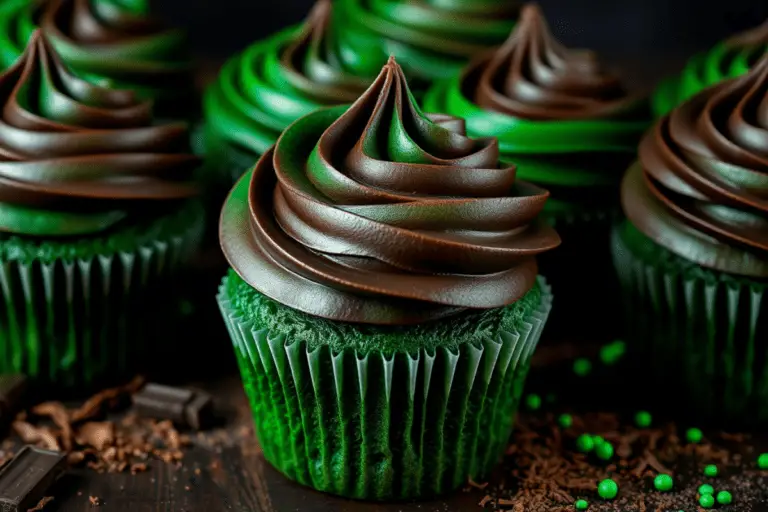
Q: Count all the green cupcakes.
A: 8